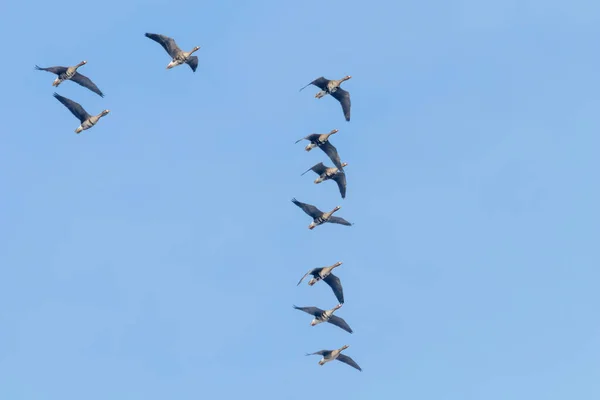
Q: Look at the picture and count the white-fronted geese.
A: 10